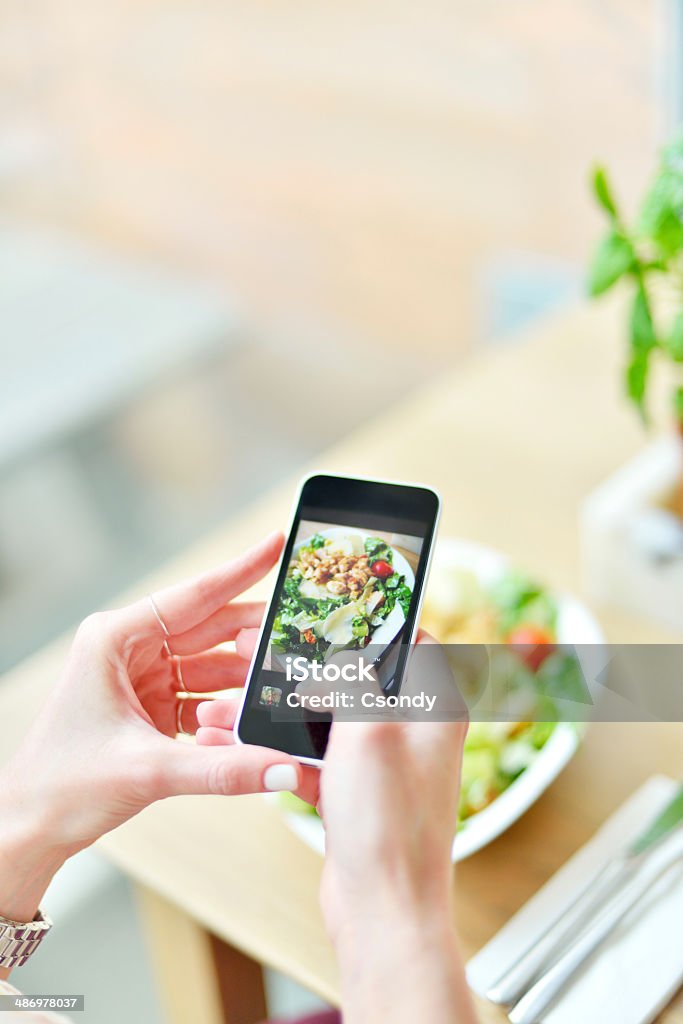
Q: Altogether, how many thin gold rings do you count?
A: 4